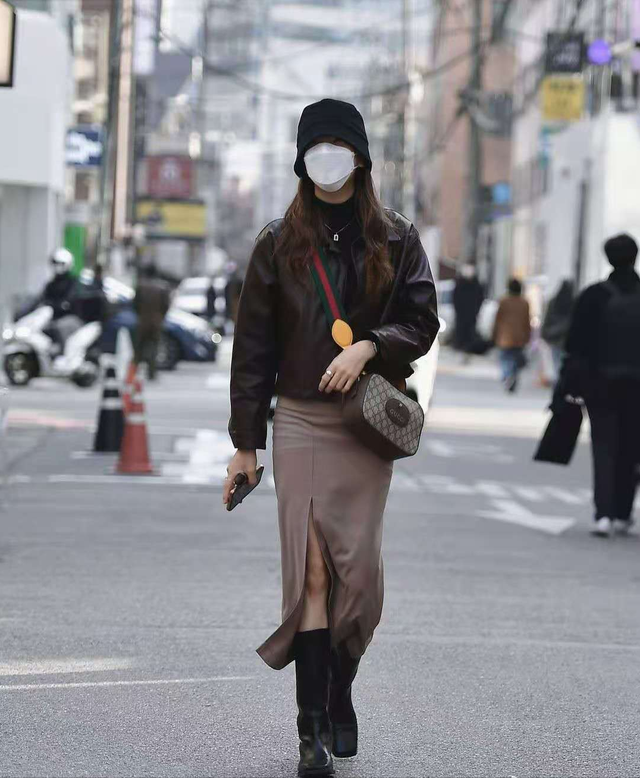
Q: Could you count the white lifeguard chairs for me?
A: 0